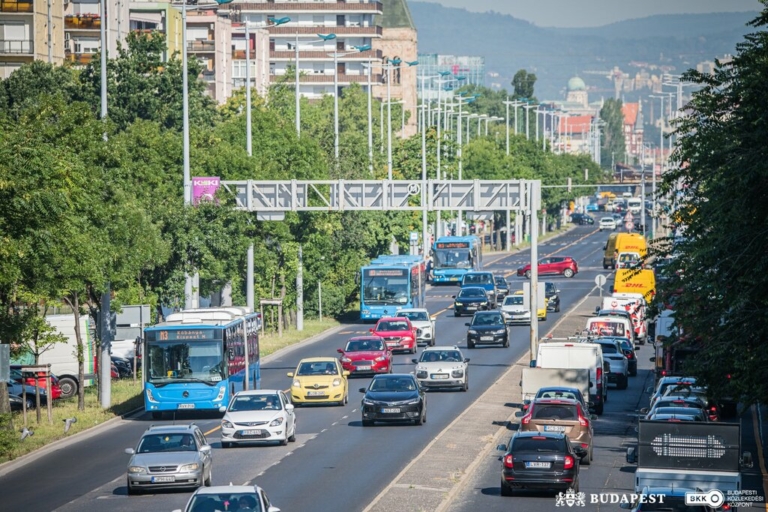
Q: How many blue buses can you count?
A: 3